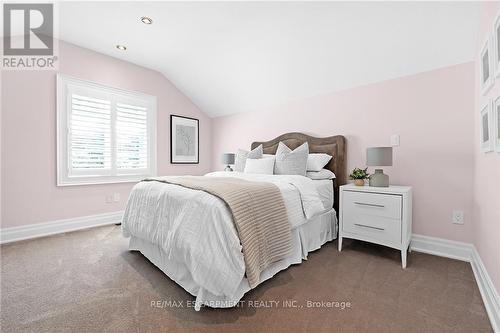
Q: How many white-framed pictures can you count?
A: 4